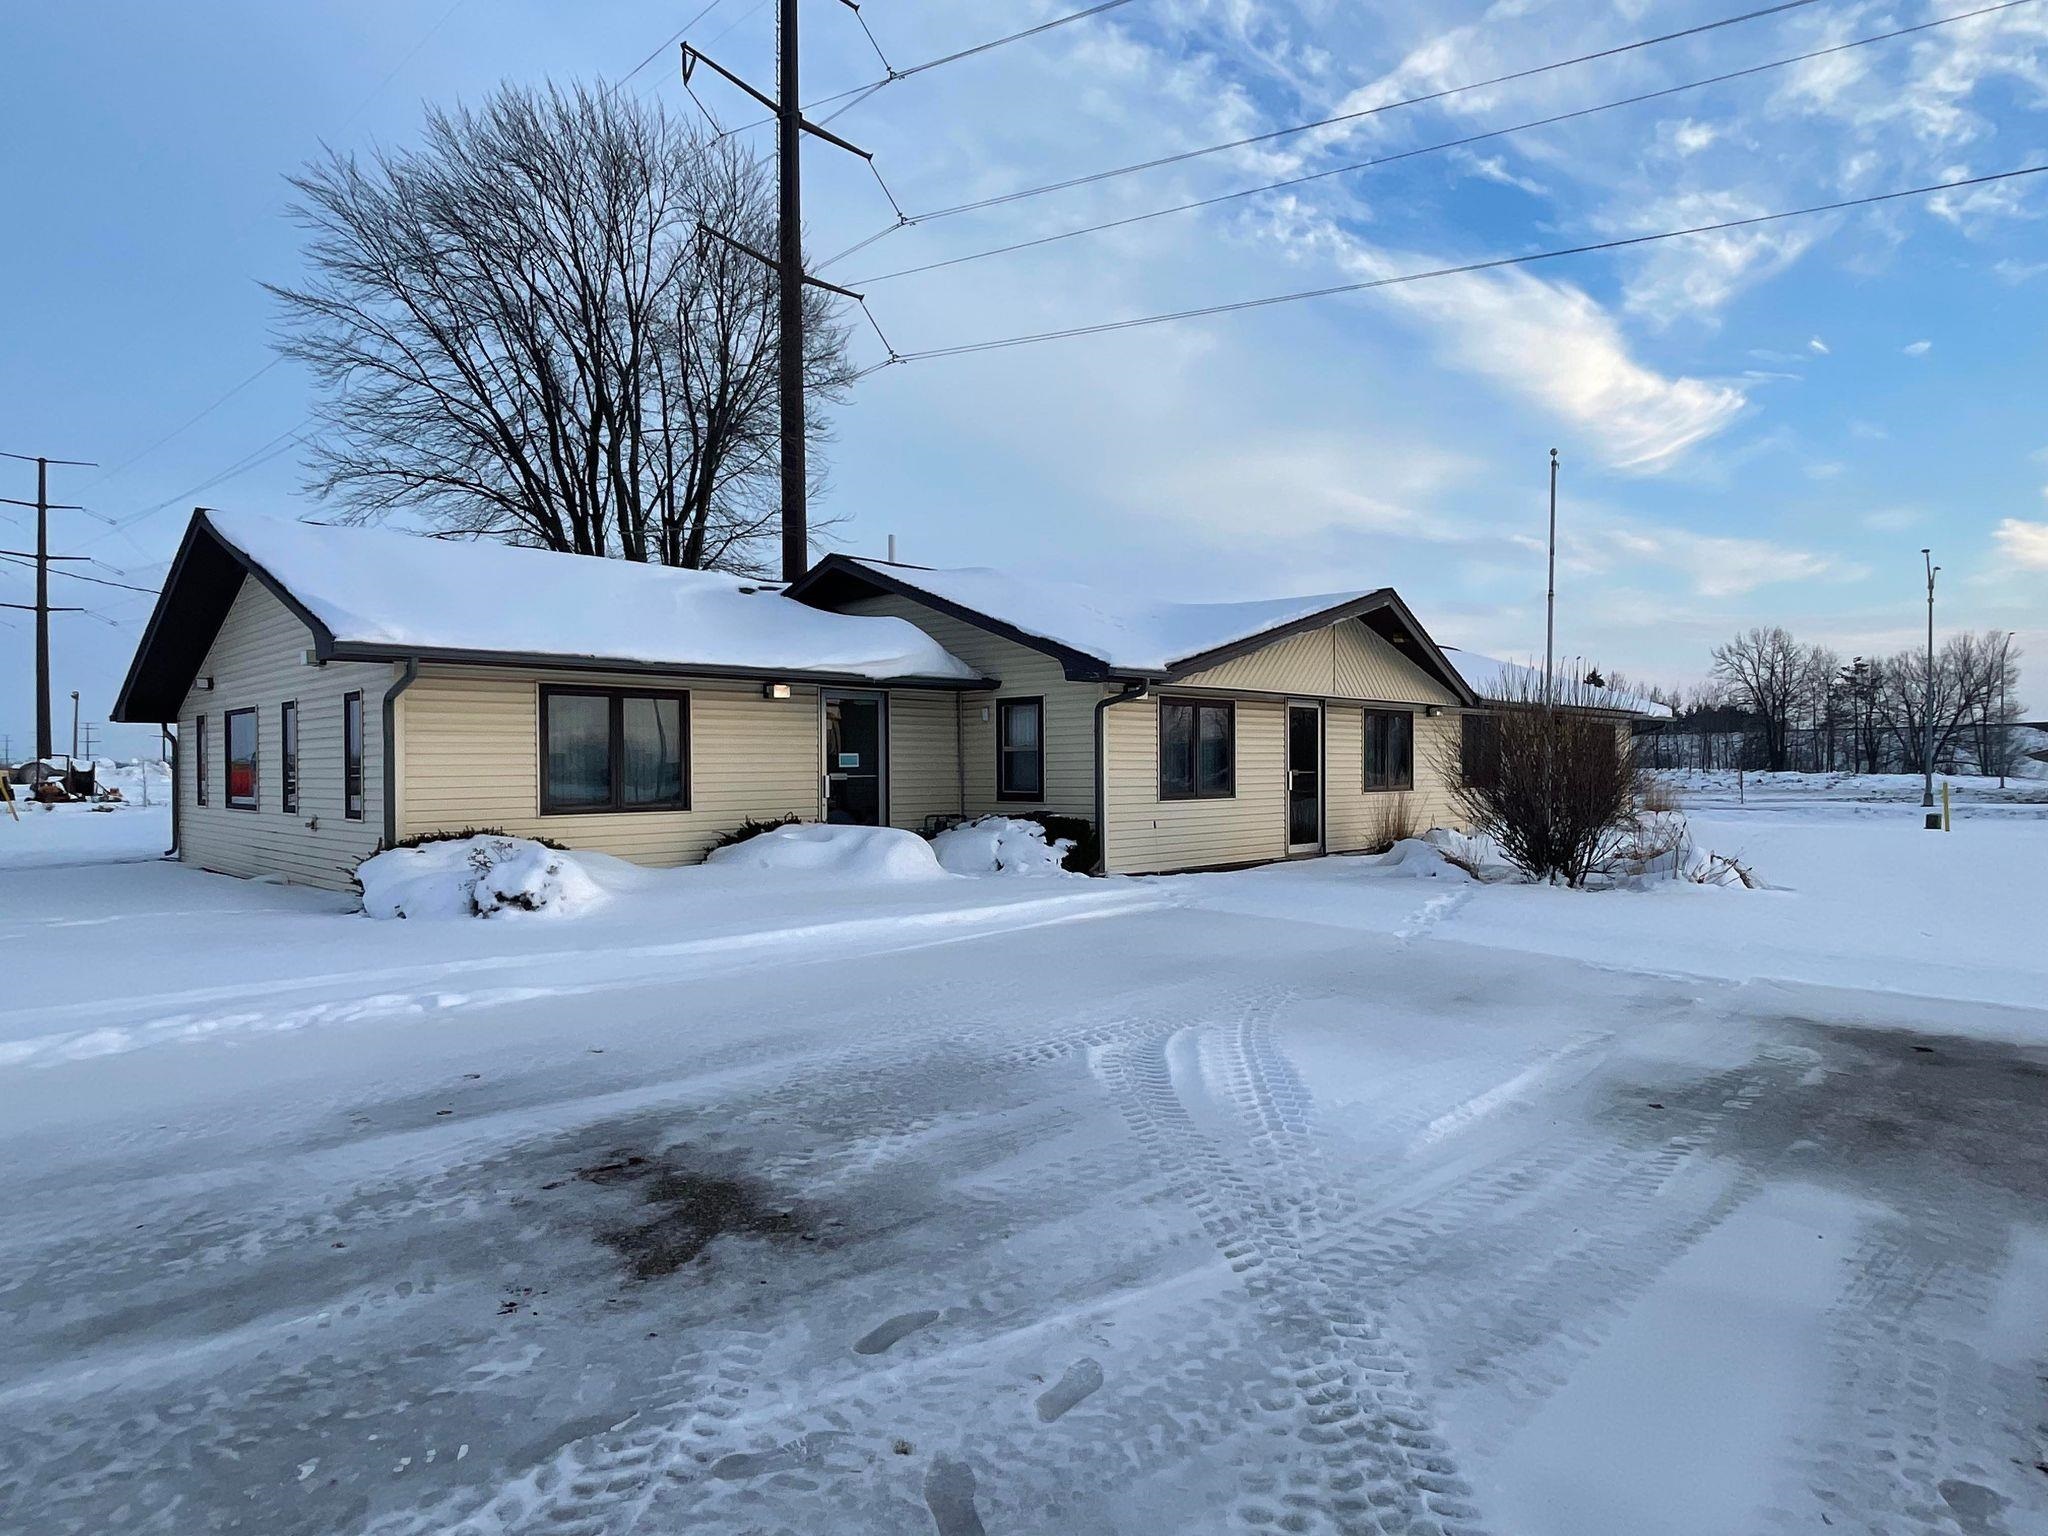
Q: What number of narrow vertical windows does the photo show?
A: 3